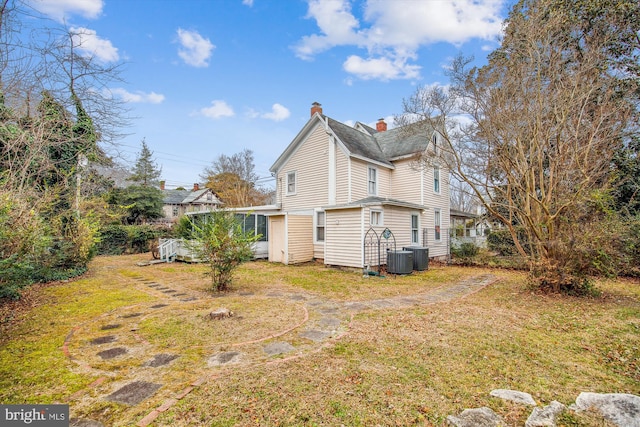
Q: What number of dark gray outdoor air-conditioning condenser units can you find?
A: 2